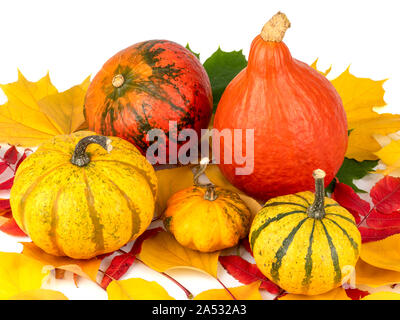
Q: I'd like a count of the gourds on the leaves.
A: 5